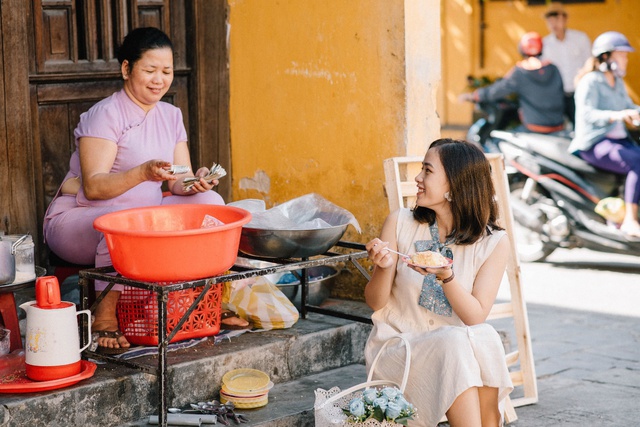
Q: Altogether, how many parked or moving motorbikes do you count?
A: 2